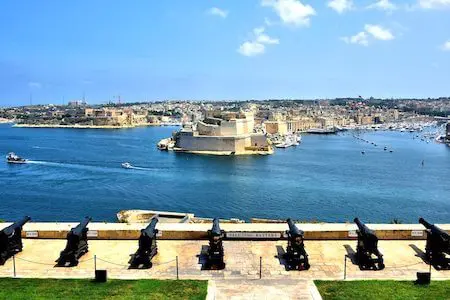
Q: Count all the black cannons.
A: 7